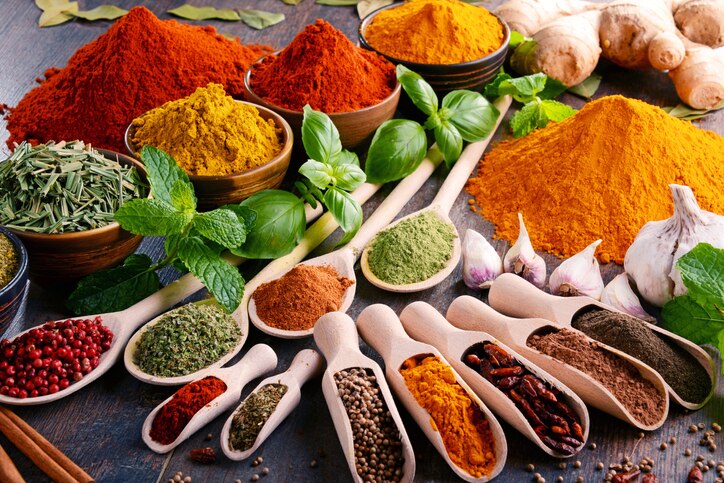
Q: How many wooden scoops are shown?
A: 7